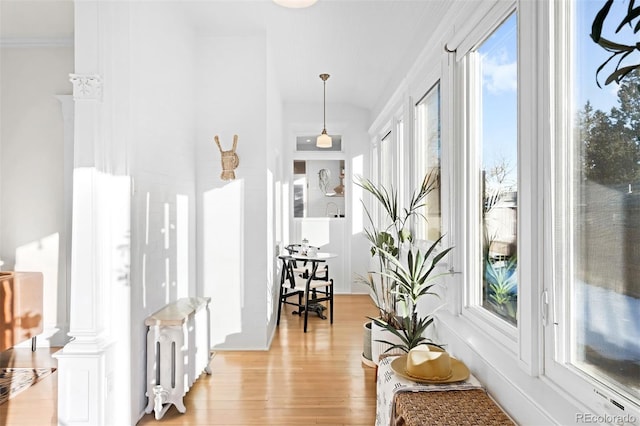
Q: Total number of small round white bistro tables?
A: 1